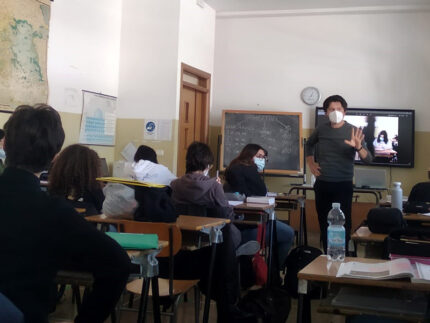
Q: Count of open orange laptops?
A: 0